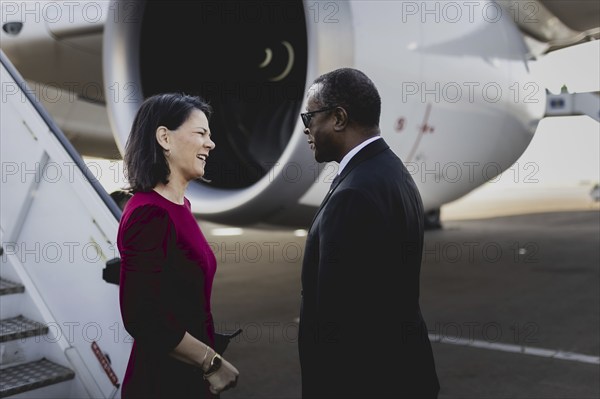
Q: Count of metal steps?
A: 3